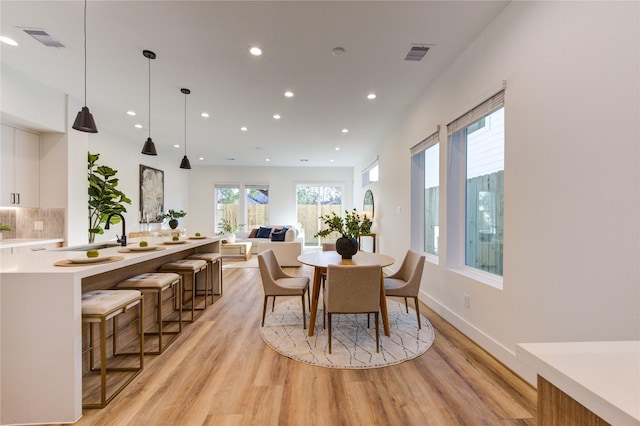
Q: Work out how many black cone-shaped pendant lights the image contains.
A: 3